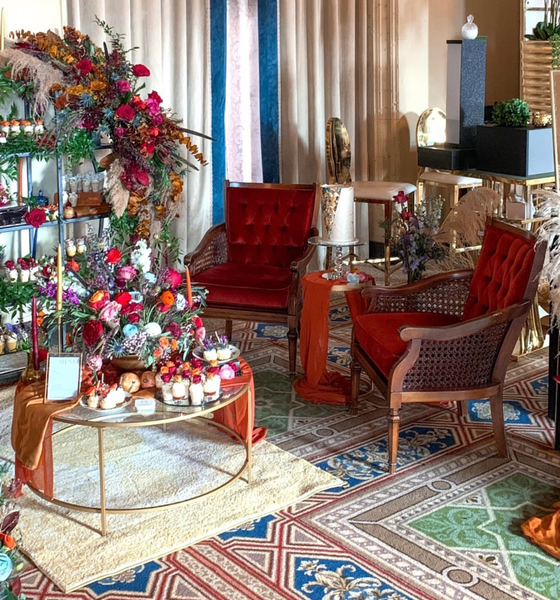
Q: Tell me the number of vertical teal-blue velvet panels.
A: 2